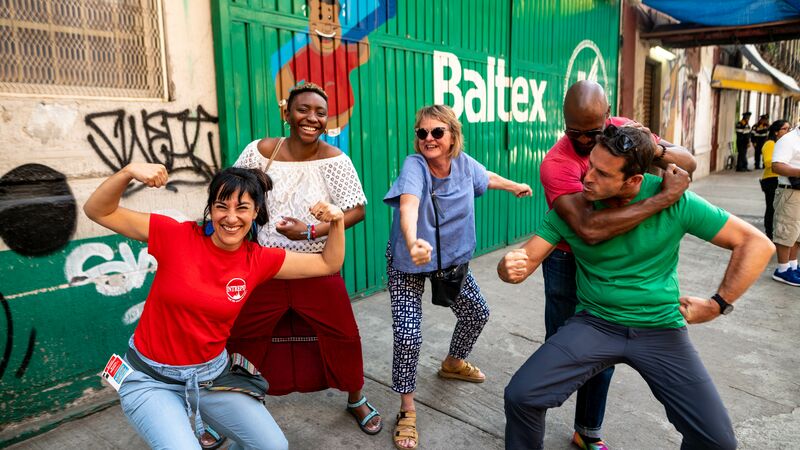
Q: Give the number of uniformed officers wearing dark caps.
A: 2